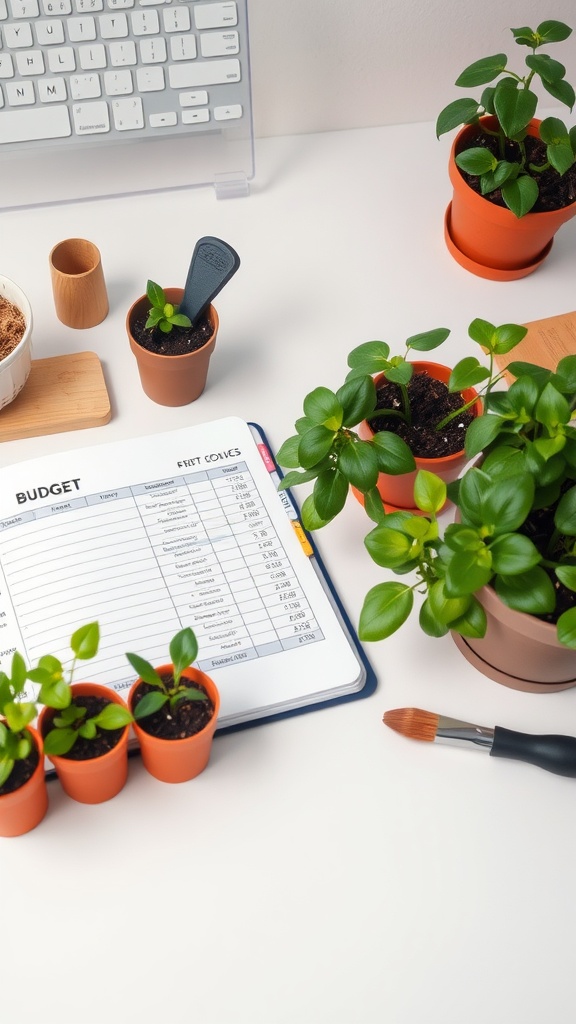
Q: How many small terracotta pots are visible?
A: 4